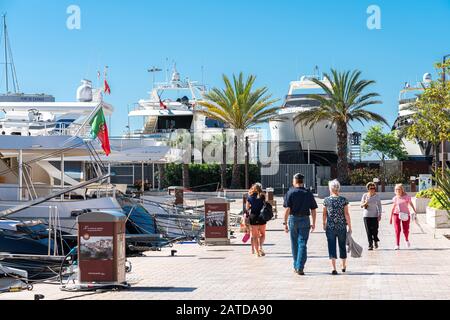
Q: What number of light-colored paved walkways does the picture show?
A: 1